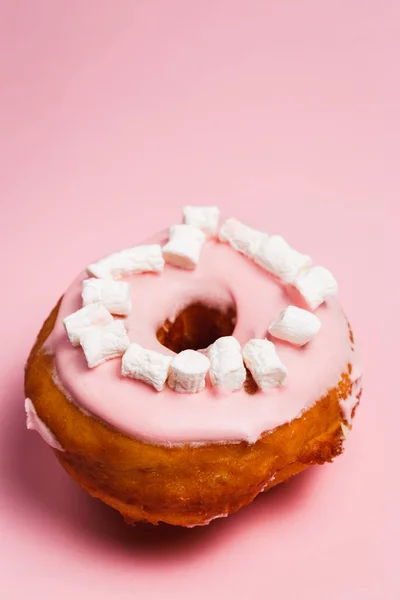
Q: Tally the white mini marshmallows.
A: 14